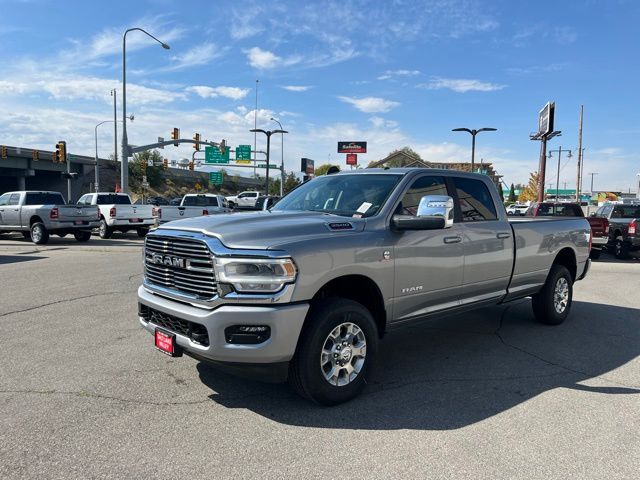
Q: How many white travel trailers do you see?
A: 0